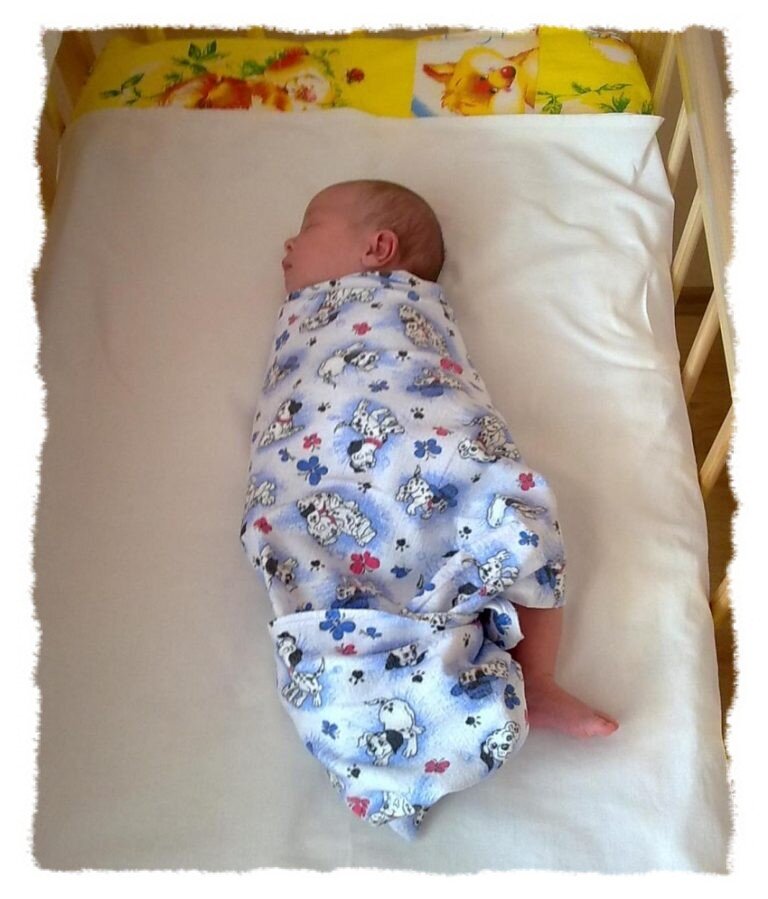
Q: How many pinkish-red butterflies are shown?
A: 11